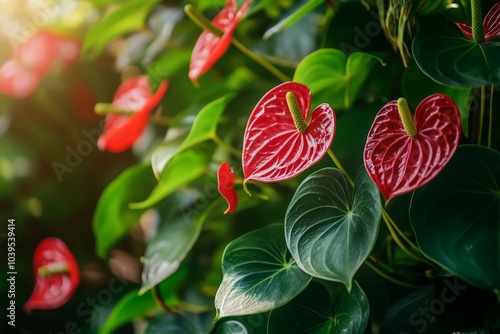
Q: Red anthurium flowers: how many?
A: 8